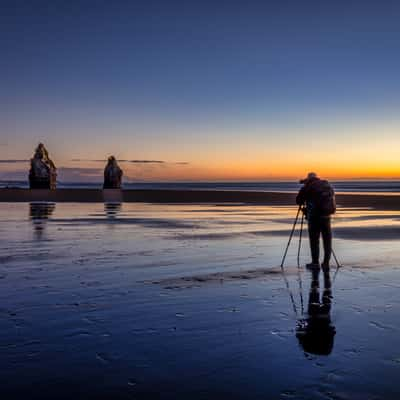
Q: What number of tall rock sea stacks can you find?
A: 2